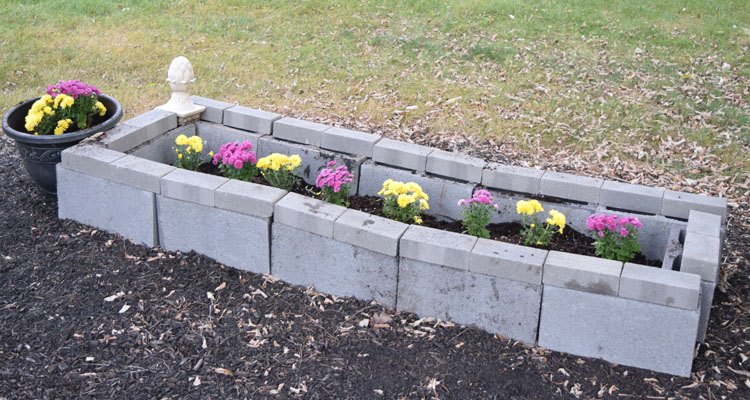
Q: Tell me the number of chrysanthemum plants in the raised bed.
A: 8